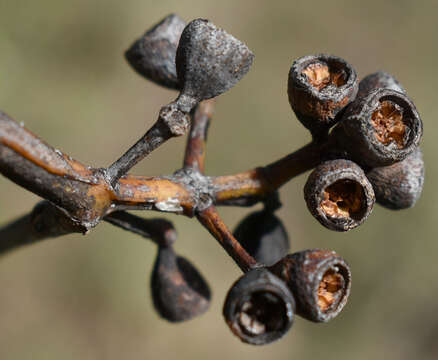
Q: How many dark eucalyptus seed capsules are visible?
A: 11